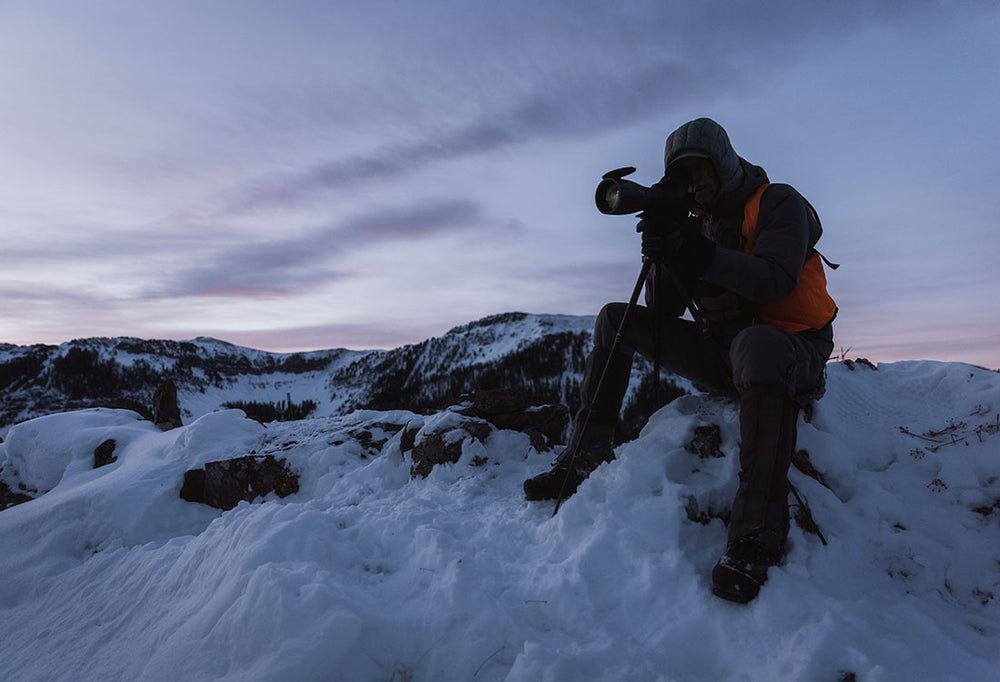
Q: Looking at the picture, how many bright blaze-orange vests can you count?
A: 1